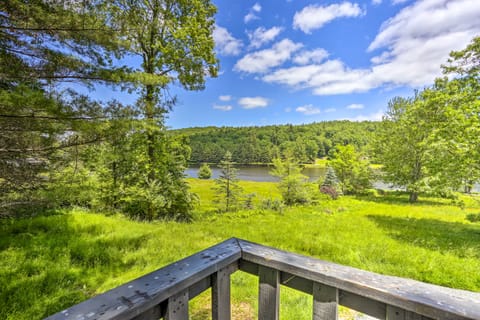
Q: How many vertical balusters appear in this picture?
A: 5